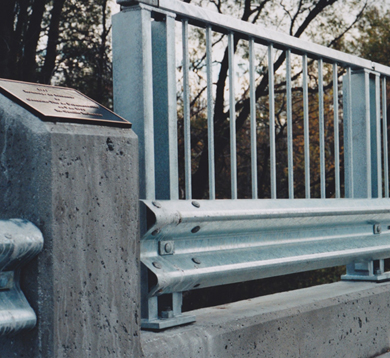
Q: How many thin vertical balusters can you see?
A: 11